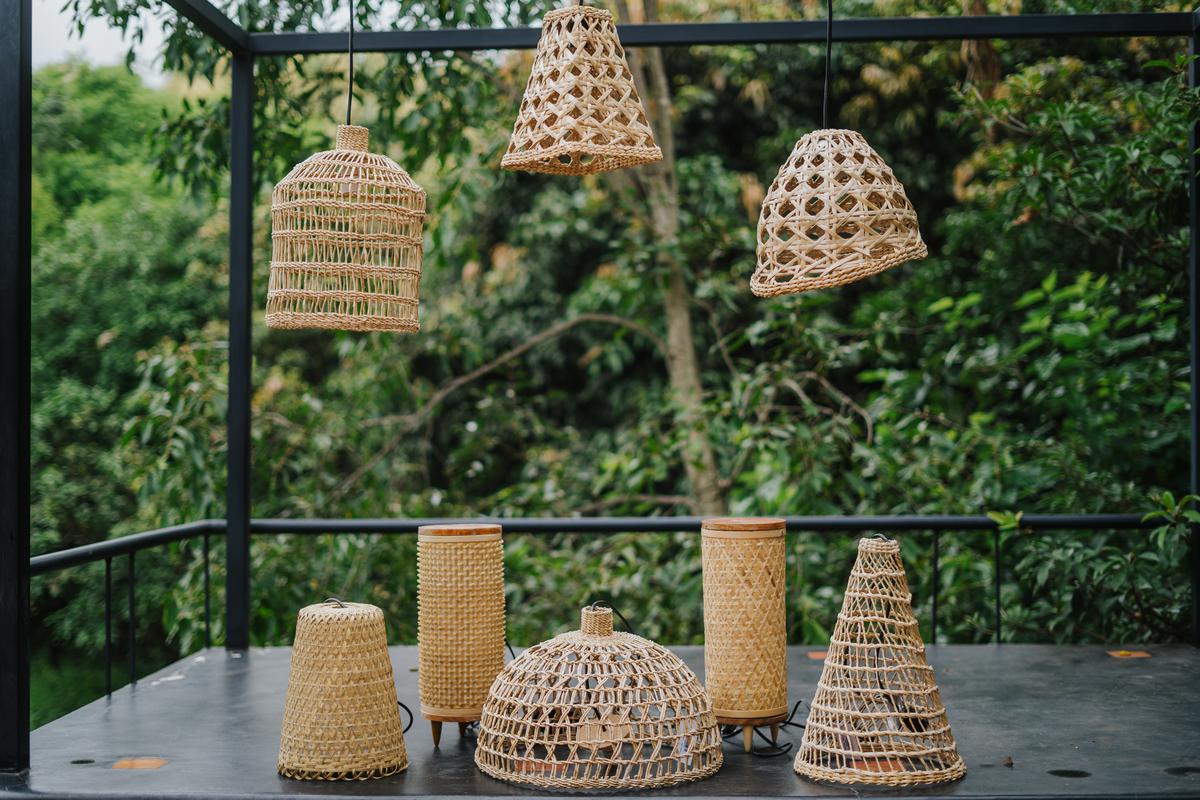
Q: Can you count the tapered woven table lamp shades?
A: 2